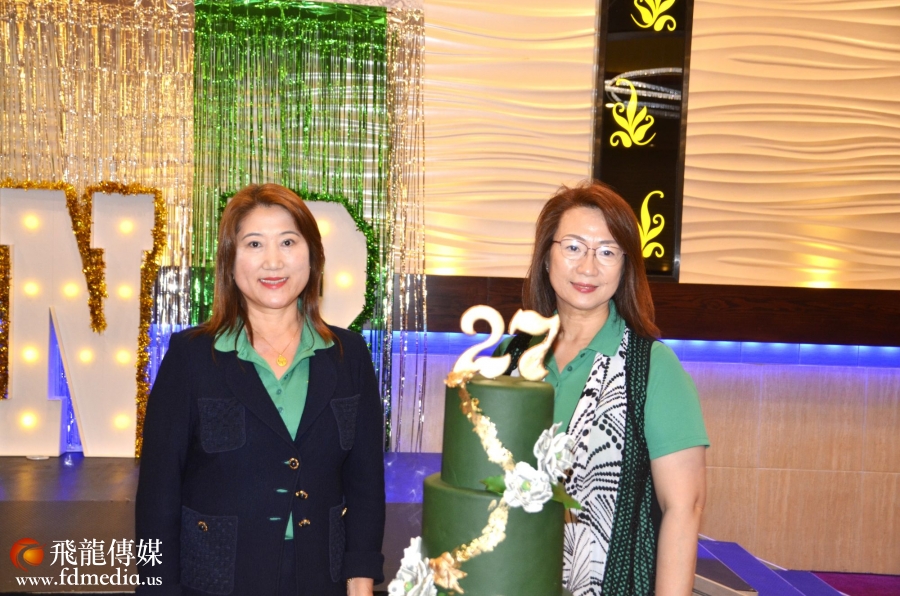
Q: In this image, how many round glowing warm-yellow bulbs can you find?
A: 12